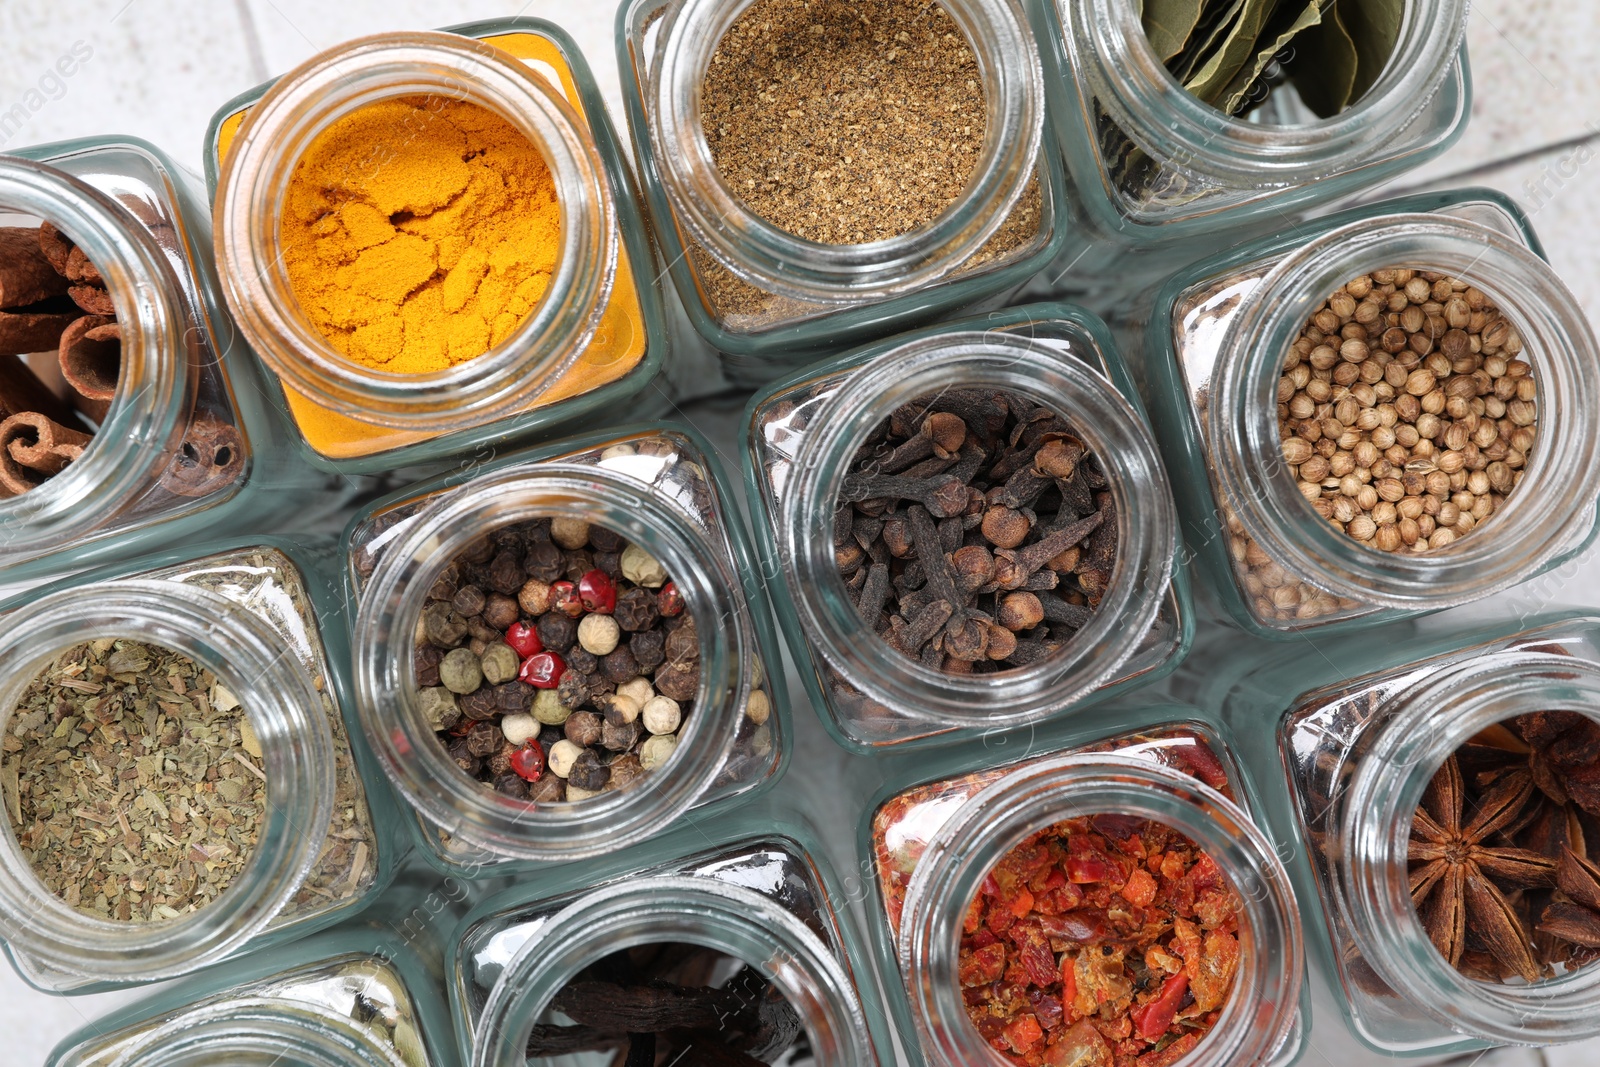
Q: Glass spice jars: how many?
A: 12